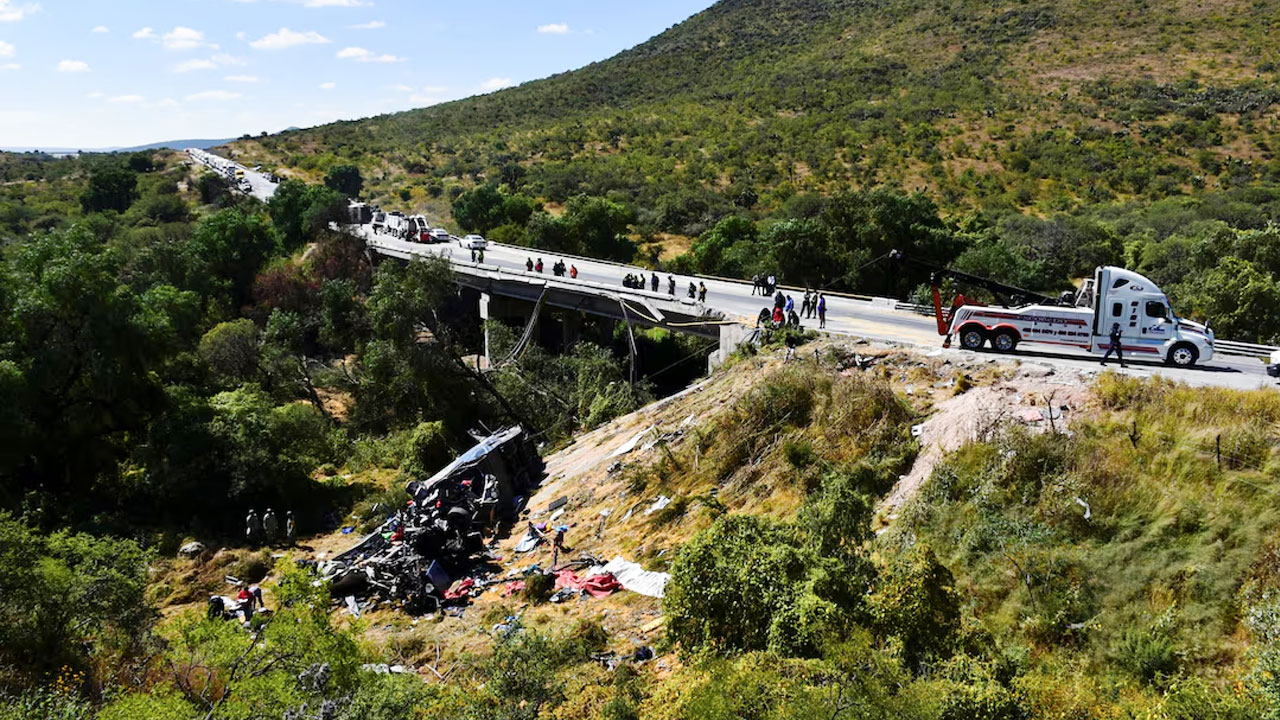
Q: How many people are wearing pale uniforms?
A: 3